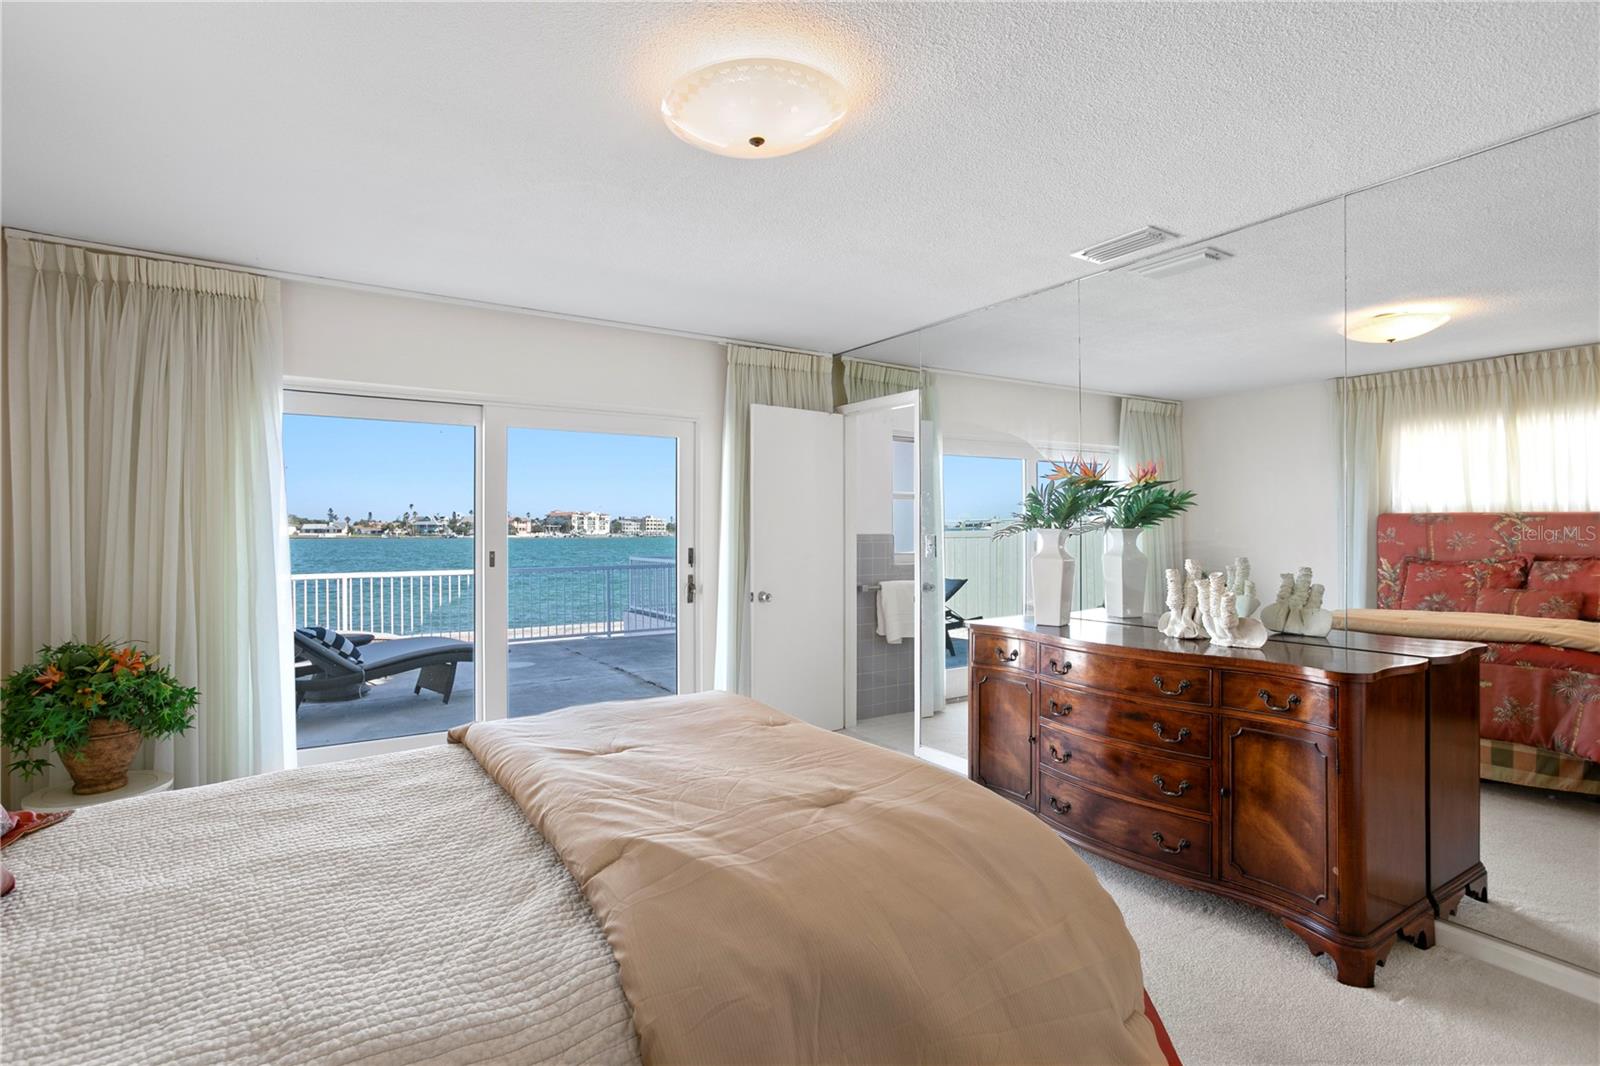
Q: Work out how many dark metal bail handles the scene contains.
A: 10